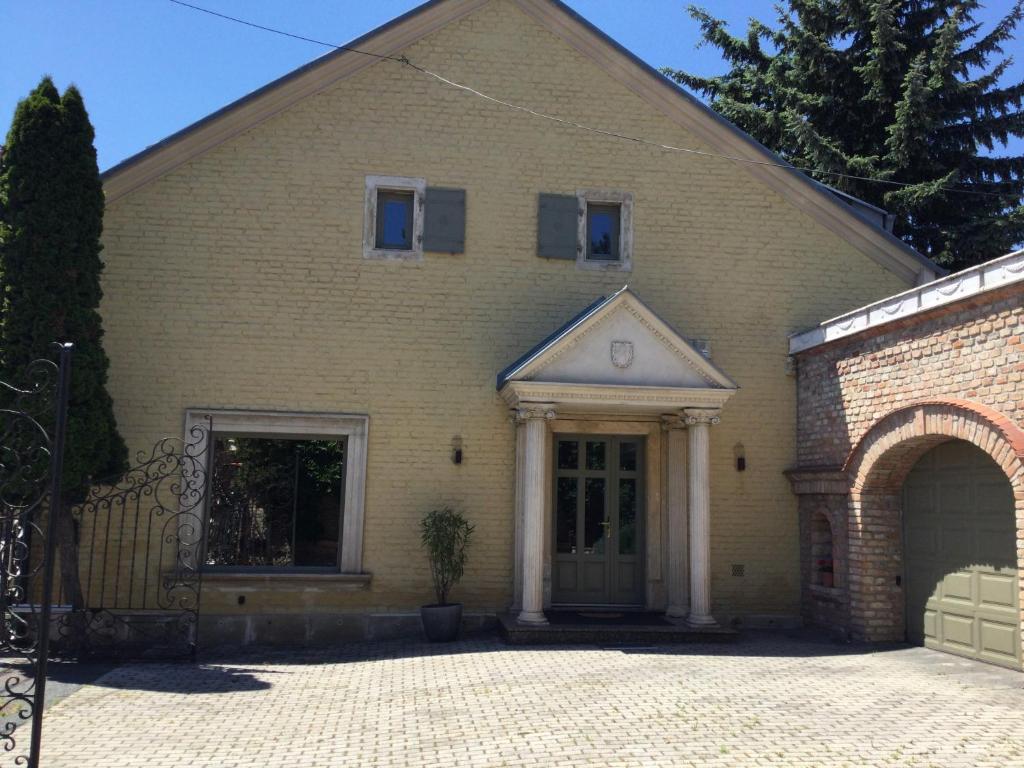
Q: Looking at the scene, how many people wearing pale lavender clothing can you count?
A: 0